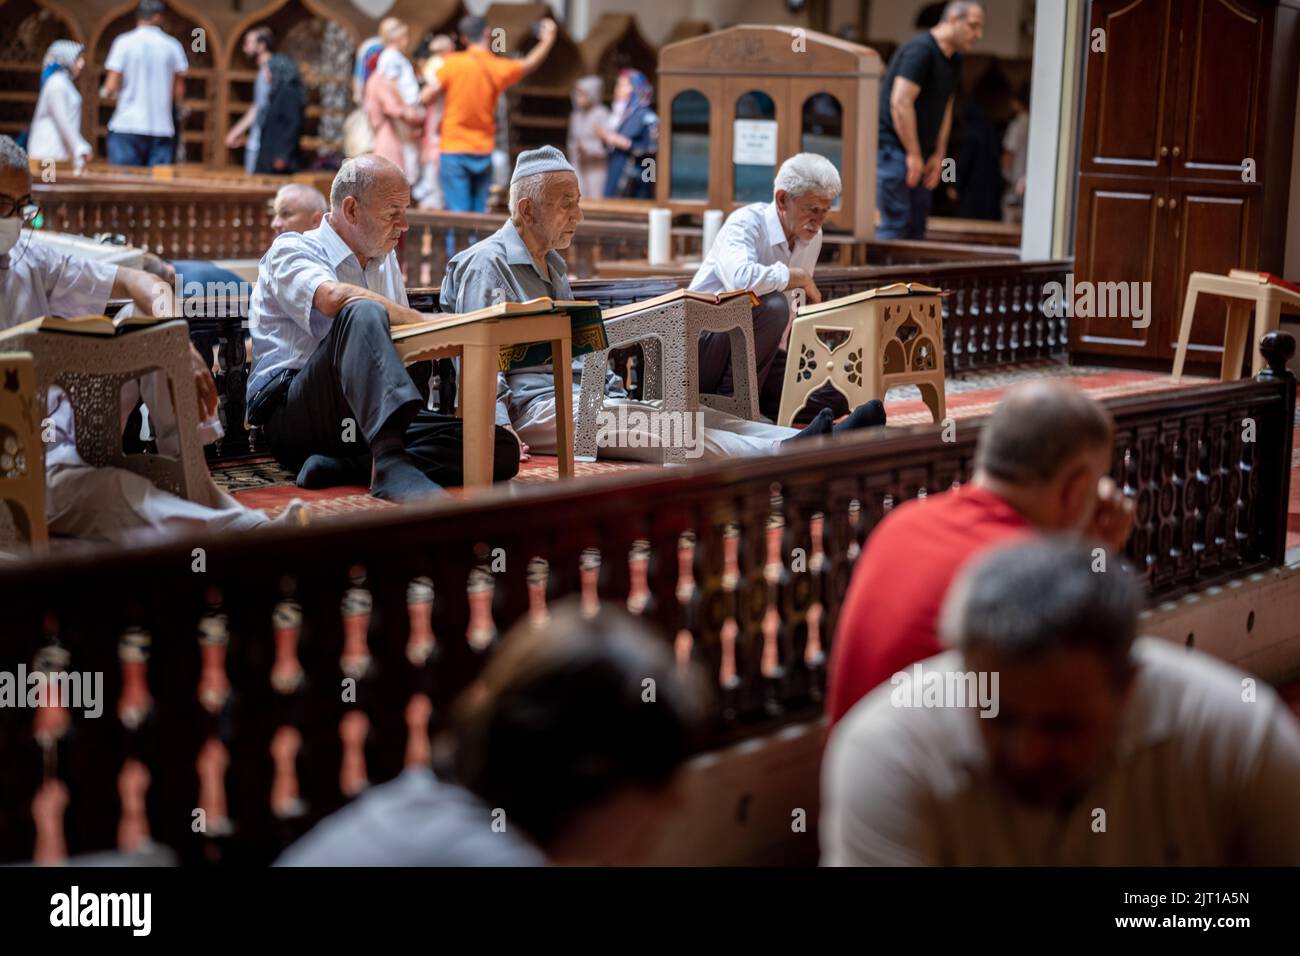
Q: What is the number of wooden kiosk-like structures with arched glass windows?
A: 1